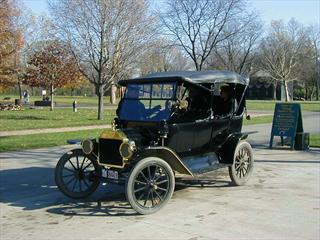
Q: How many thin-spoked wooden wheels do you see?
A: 3